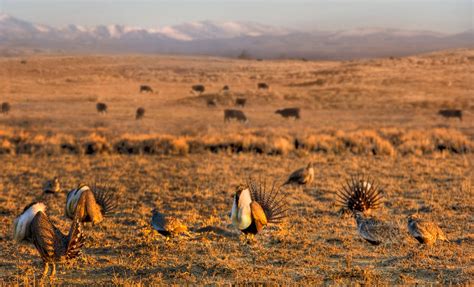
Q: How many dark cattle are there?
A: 12